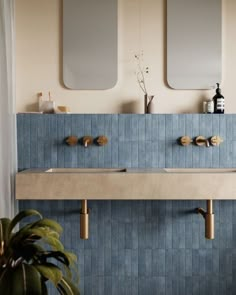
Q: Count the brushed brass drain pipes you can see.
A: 2